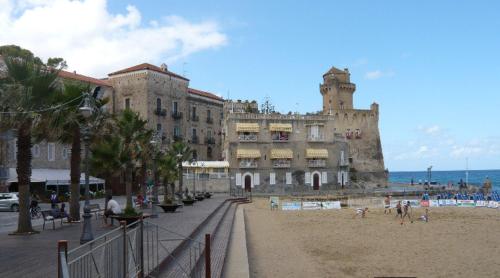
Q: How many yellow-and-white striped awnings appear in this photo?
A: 5